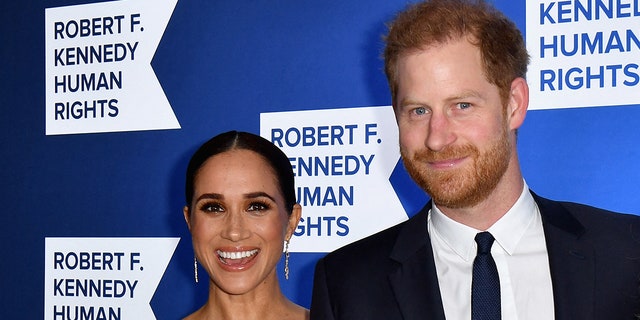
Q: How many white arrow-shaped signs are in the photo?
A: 4